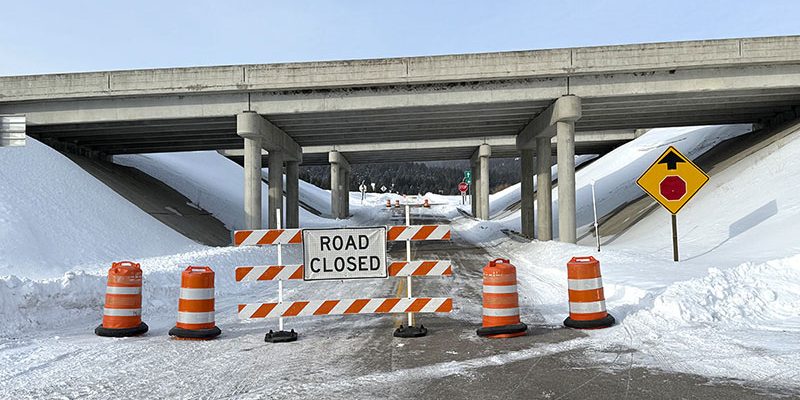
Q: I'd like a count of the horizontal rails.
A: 3